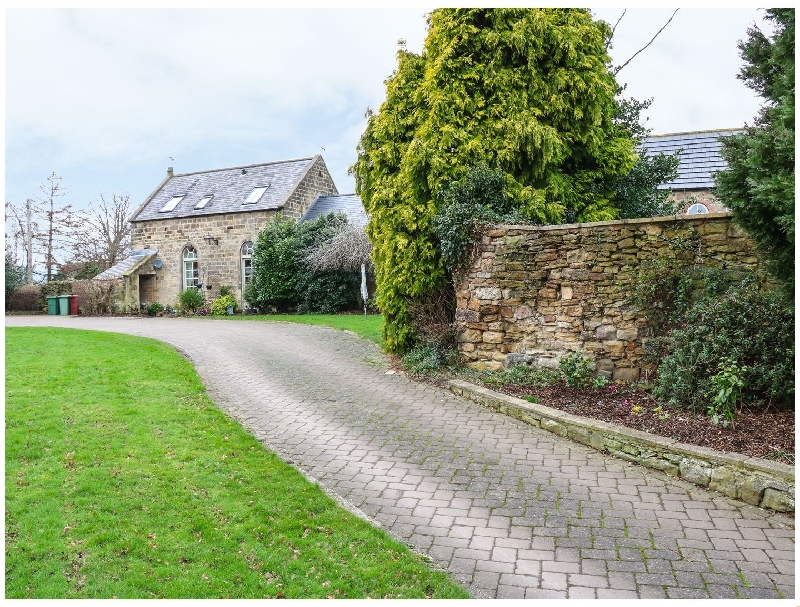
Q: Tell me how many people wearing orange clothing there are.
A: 0